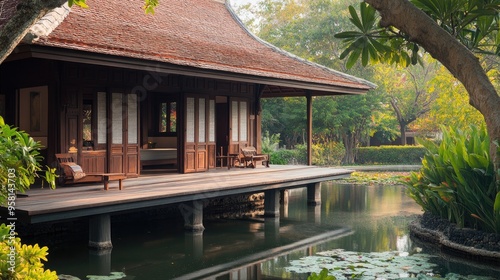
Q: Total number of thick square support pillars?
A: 4